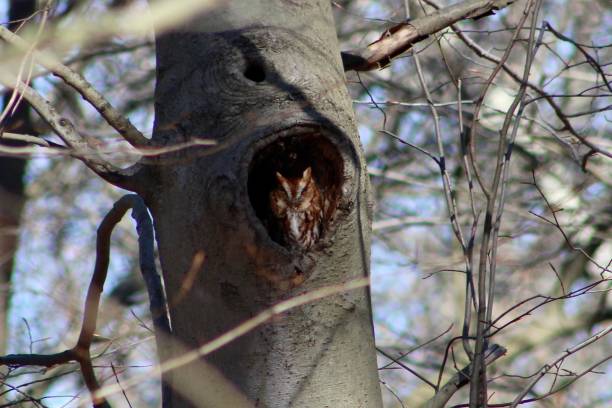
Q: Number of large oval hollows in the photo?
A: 1